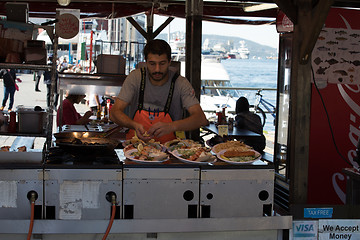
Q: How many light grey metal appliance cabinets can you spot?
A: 4